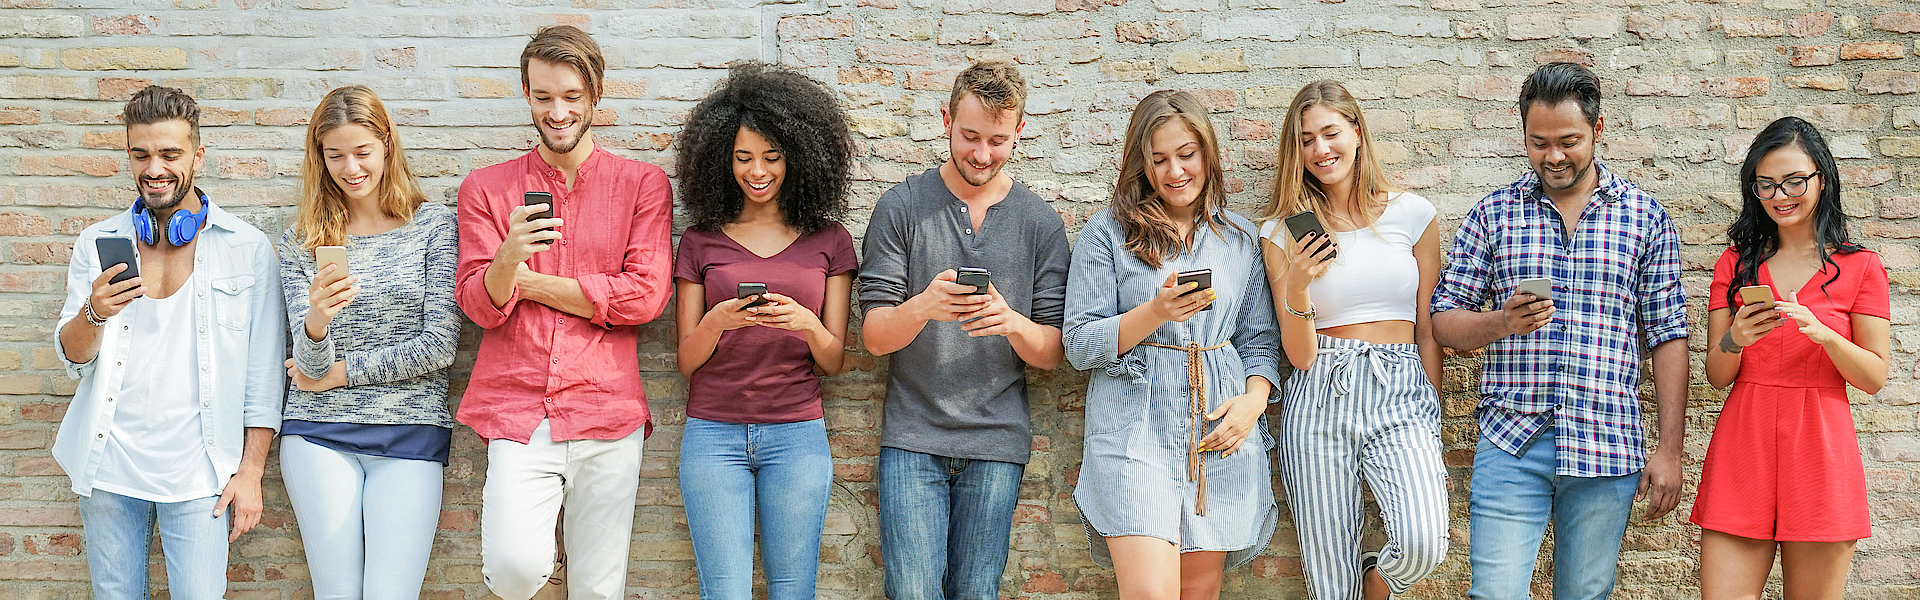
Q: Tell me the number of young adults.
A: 9